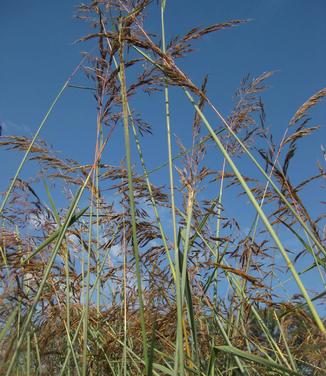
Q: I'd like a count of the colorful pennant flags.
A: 0